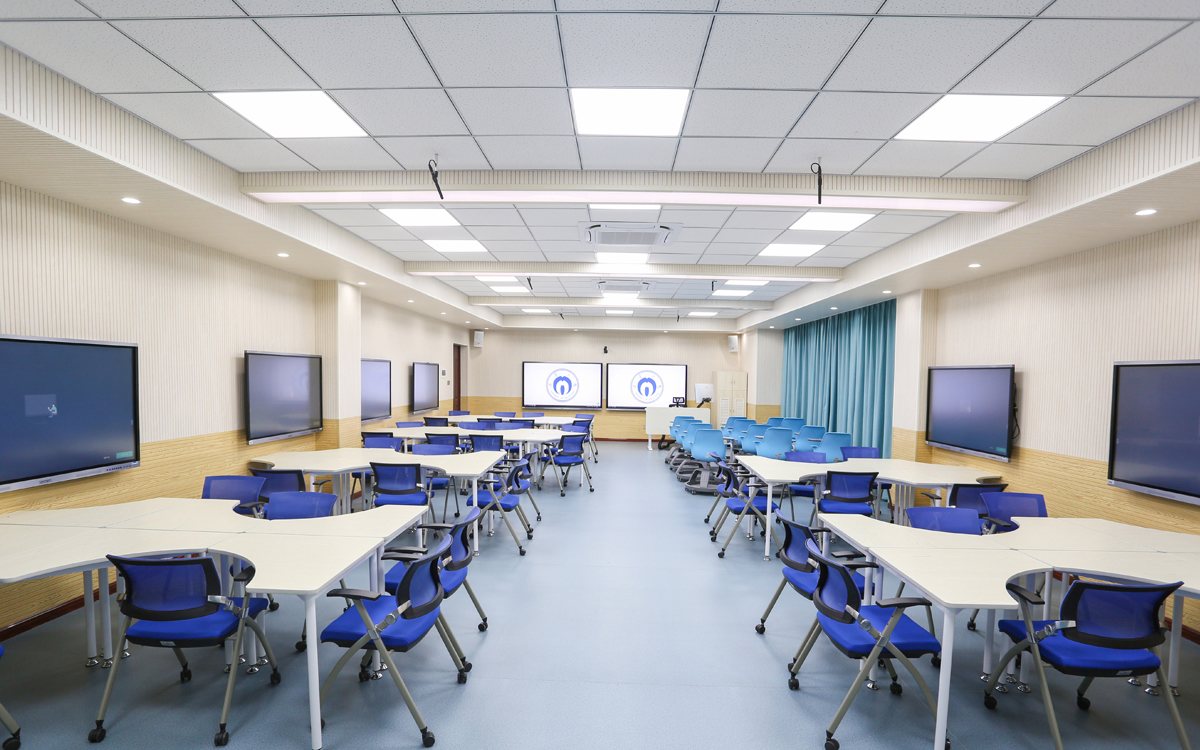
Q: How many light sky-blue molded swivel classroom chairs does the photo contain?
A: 12